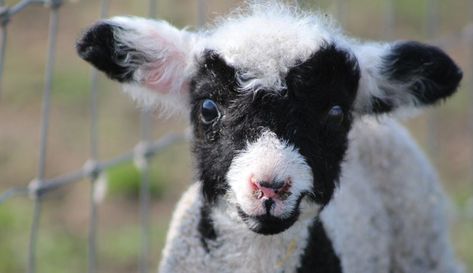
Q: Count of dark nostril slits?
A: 2